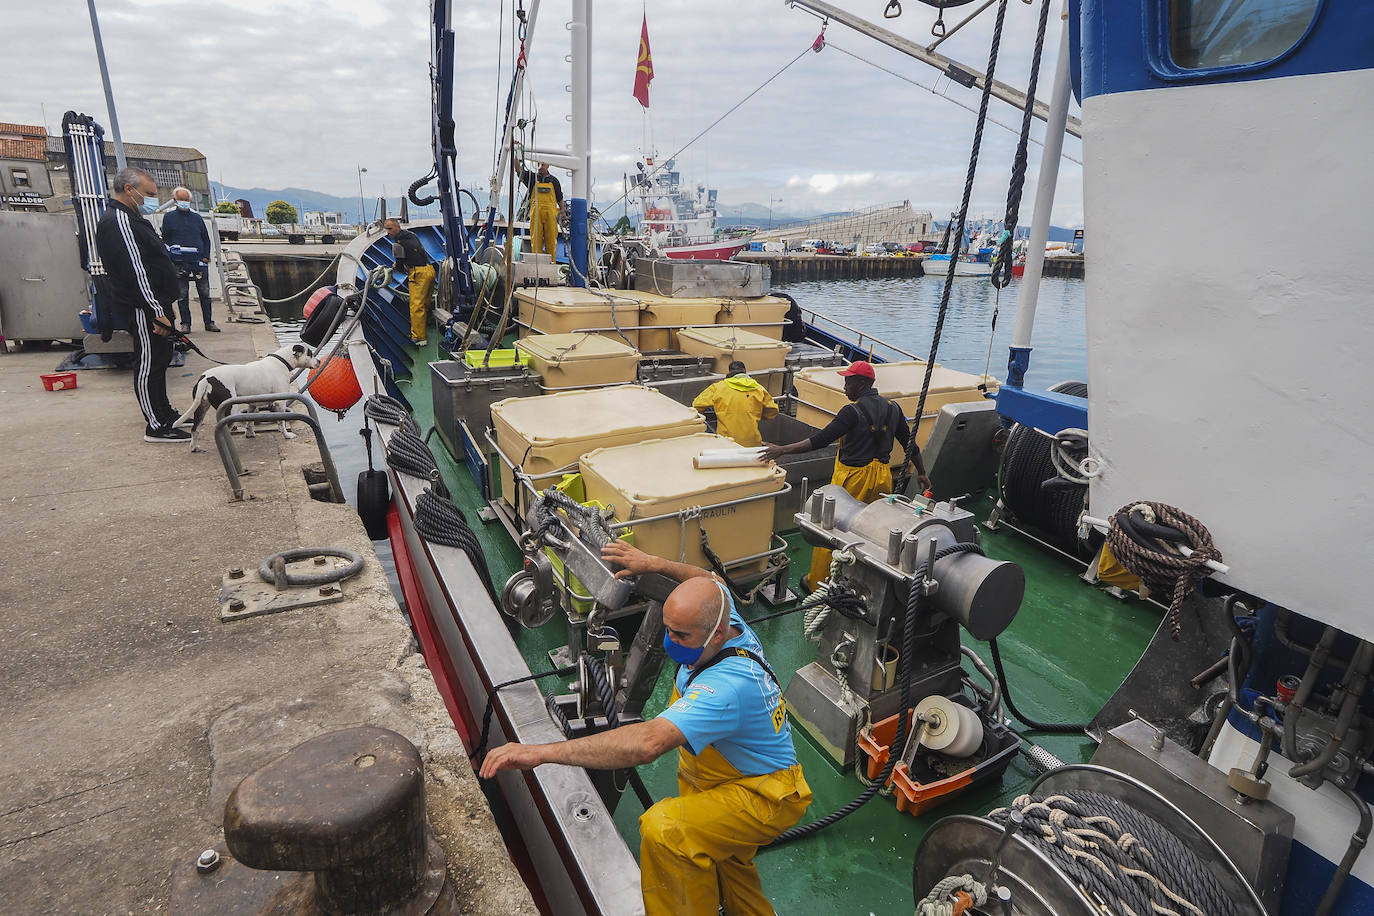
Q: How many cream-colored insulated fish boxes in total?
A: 8